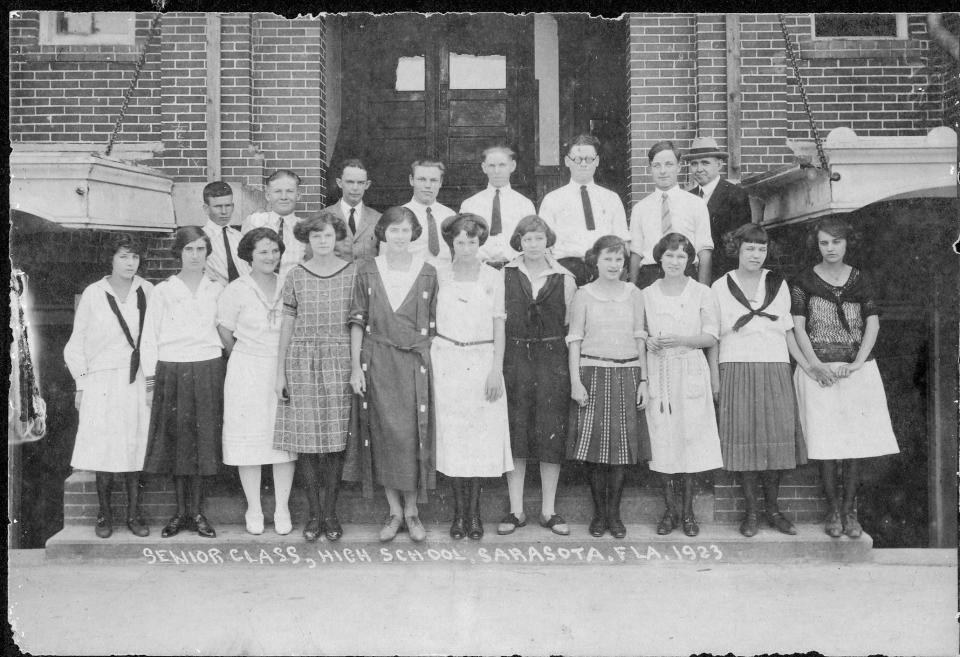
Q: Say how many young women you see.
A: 11